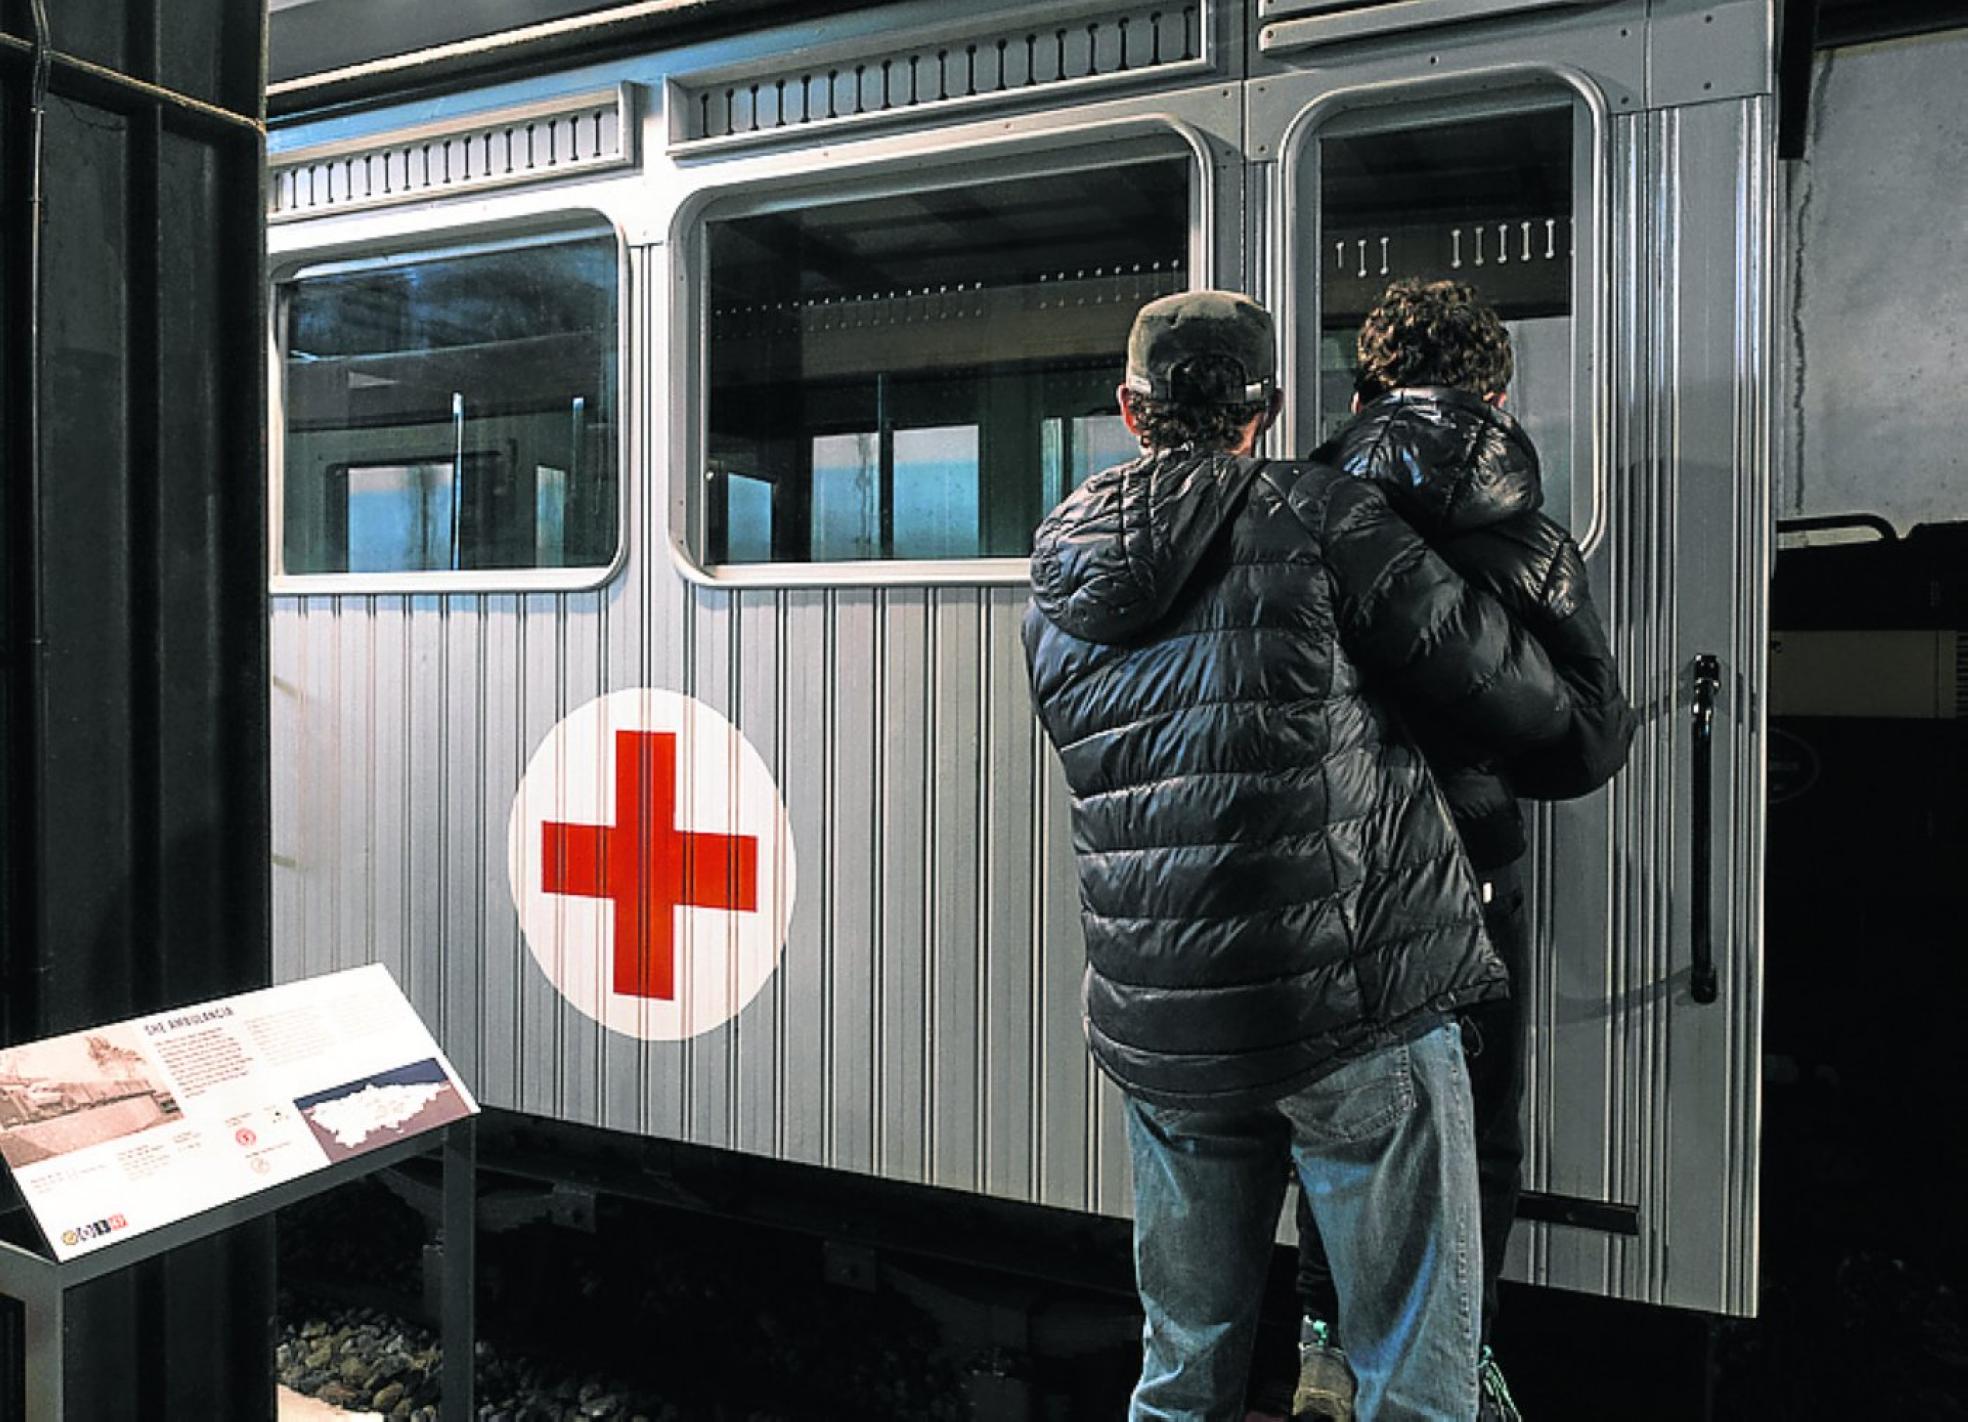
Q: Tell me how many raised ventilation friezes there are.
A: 2